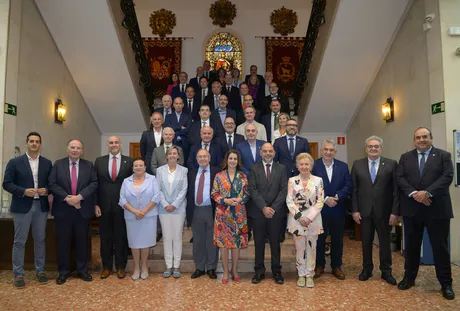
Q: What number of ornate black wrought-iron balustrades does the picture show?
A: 2